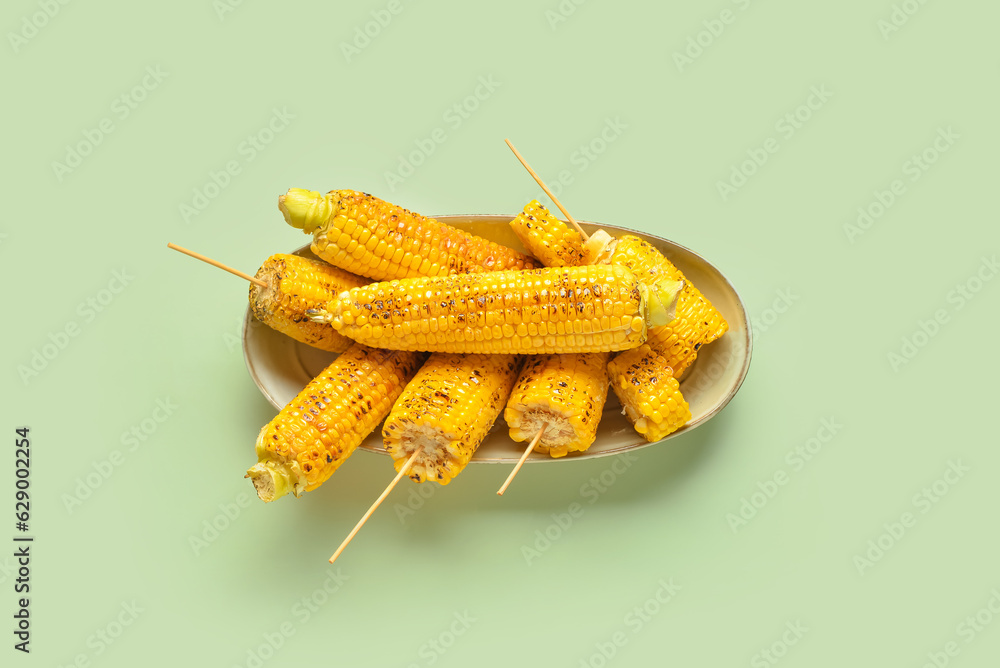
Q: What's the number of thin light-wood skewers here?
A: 4